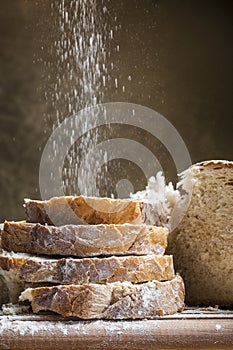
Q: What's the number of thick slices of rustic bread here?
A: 4